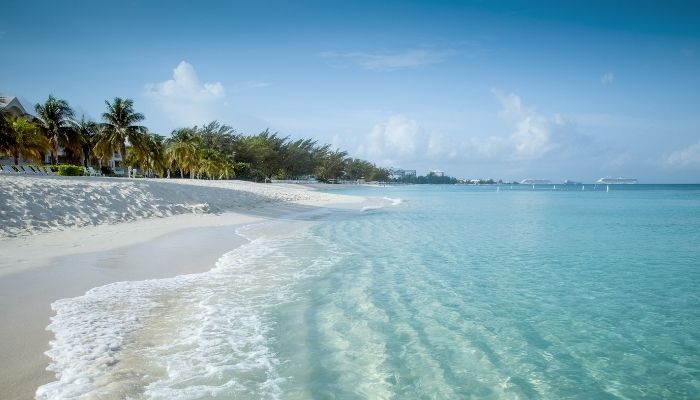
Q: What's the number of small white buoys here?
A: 7